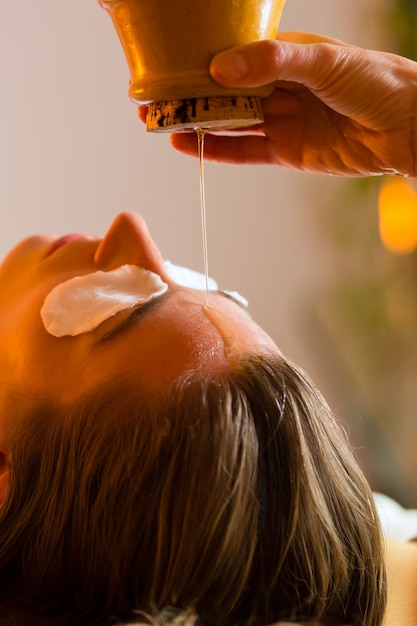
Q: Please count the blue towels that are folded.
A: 0